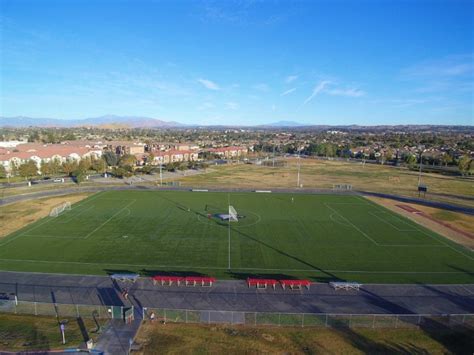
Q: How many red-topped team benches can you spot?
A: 4